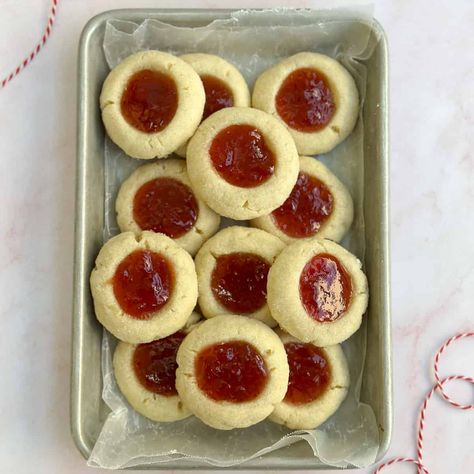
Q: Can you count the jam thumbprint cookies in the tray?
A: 12